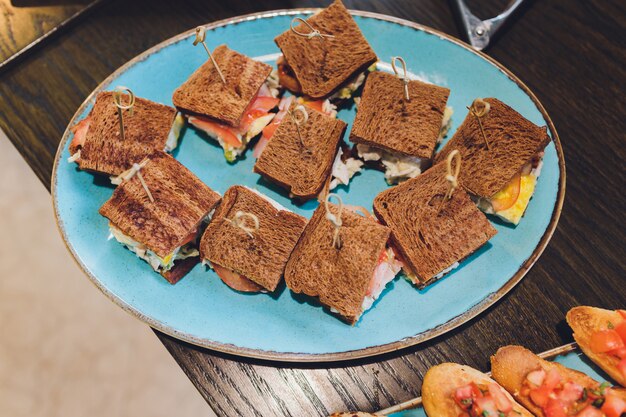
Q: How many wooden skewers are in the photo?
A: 10